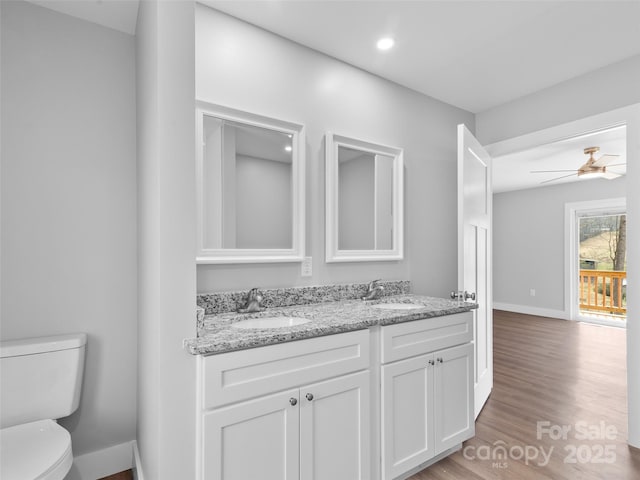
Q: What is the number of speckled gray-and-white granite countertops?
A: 1